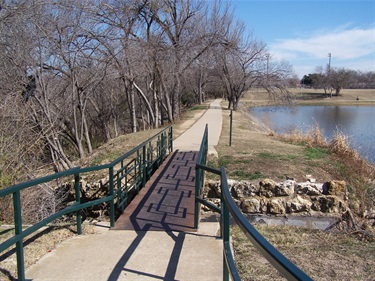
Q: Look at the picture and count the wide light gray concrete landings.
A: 1